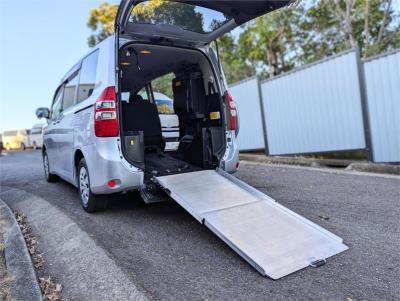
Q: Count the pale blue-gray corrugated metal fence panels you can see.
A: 3